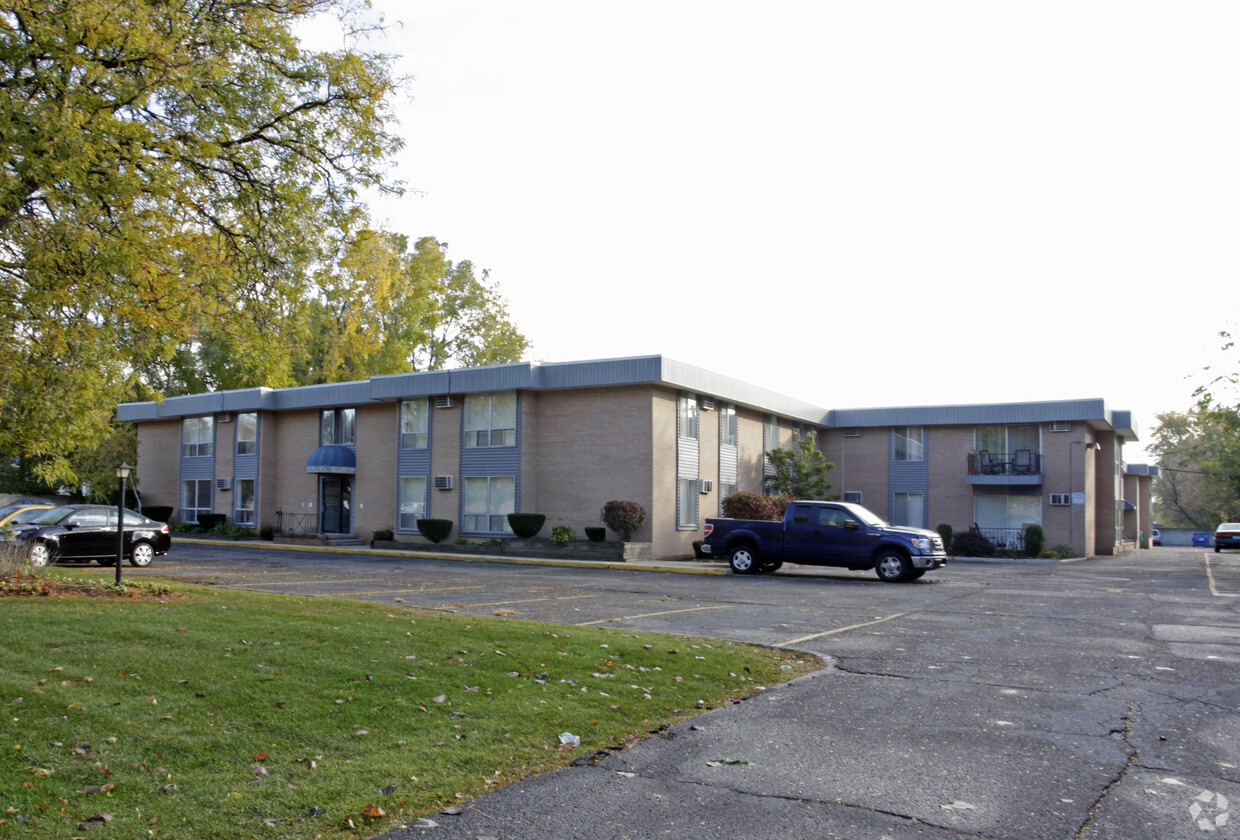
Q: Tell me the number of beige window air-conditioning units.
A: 10